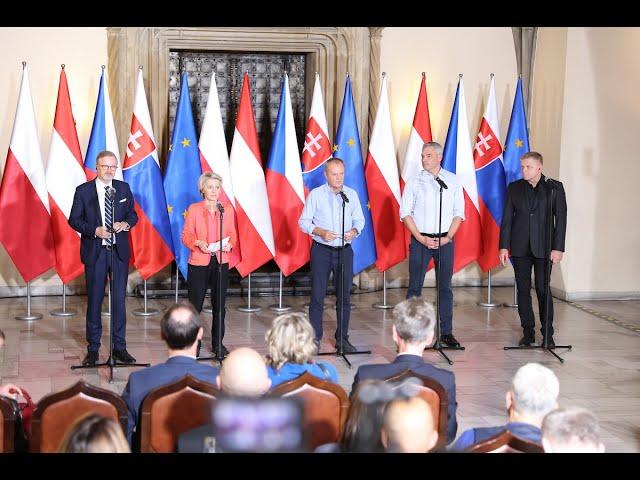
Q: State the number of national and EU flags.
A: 15